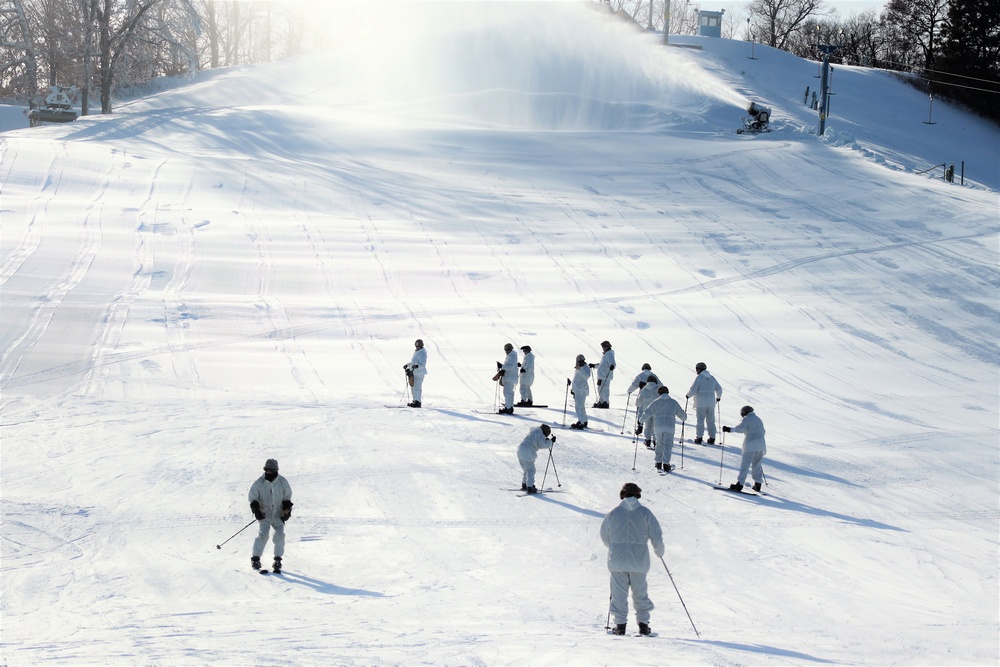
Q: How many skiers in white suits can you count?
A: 13